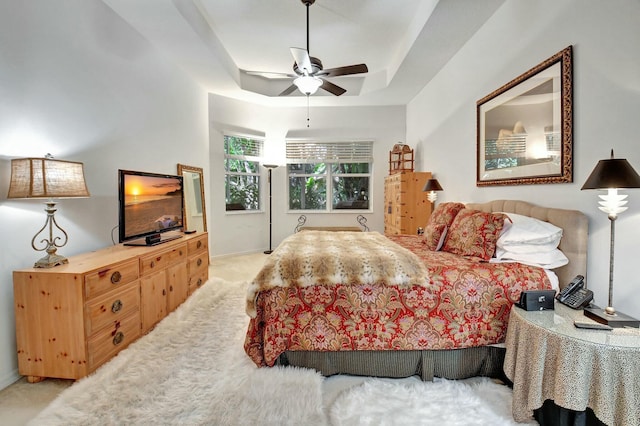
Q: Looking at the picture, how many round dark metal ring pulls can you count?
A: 6